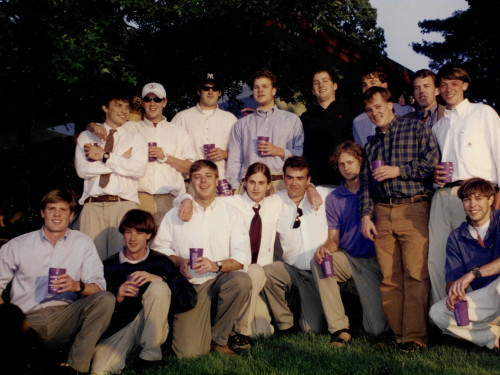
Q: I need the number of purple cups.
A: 12